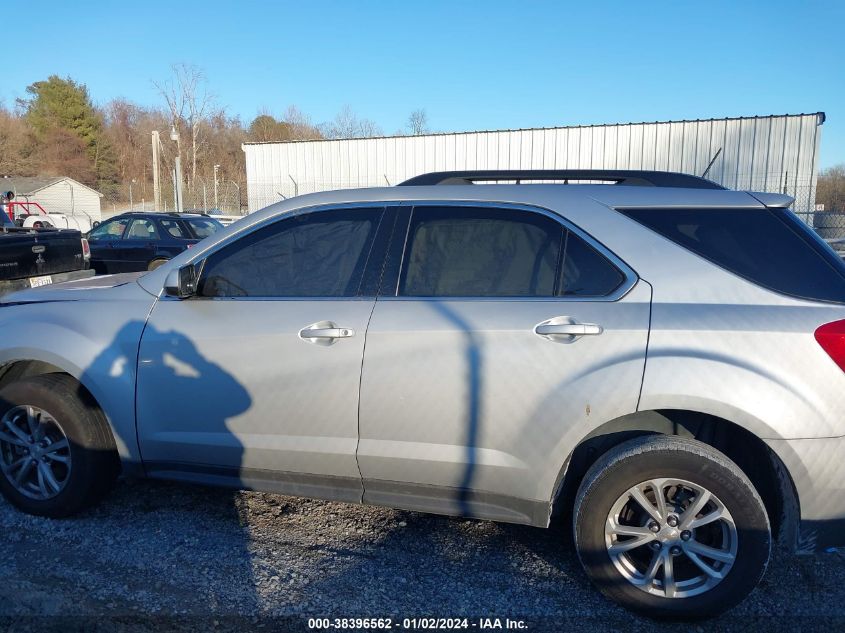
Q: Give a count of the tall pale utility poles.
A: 2